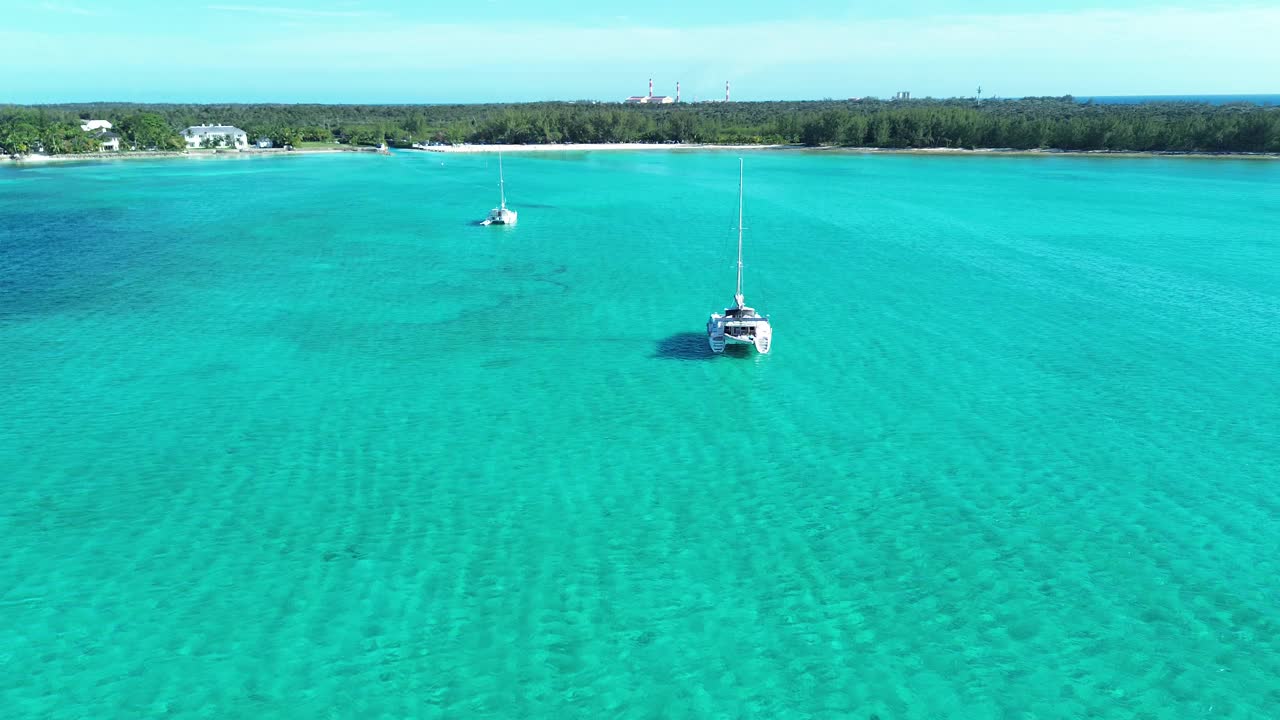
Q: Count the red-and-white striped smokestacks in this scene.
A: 3